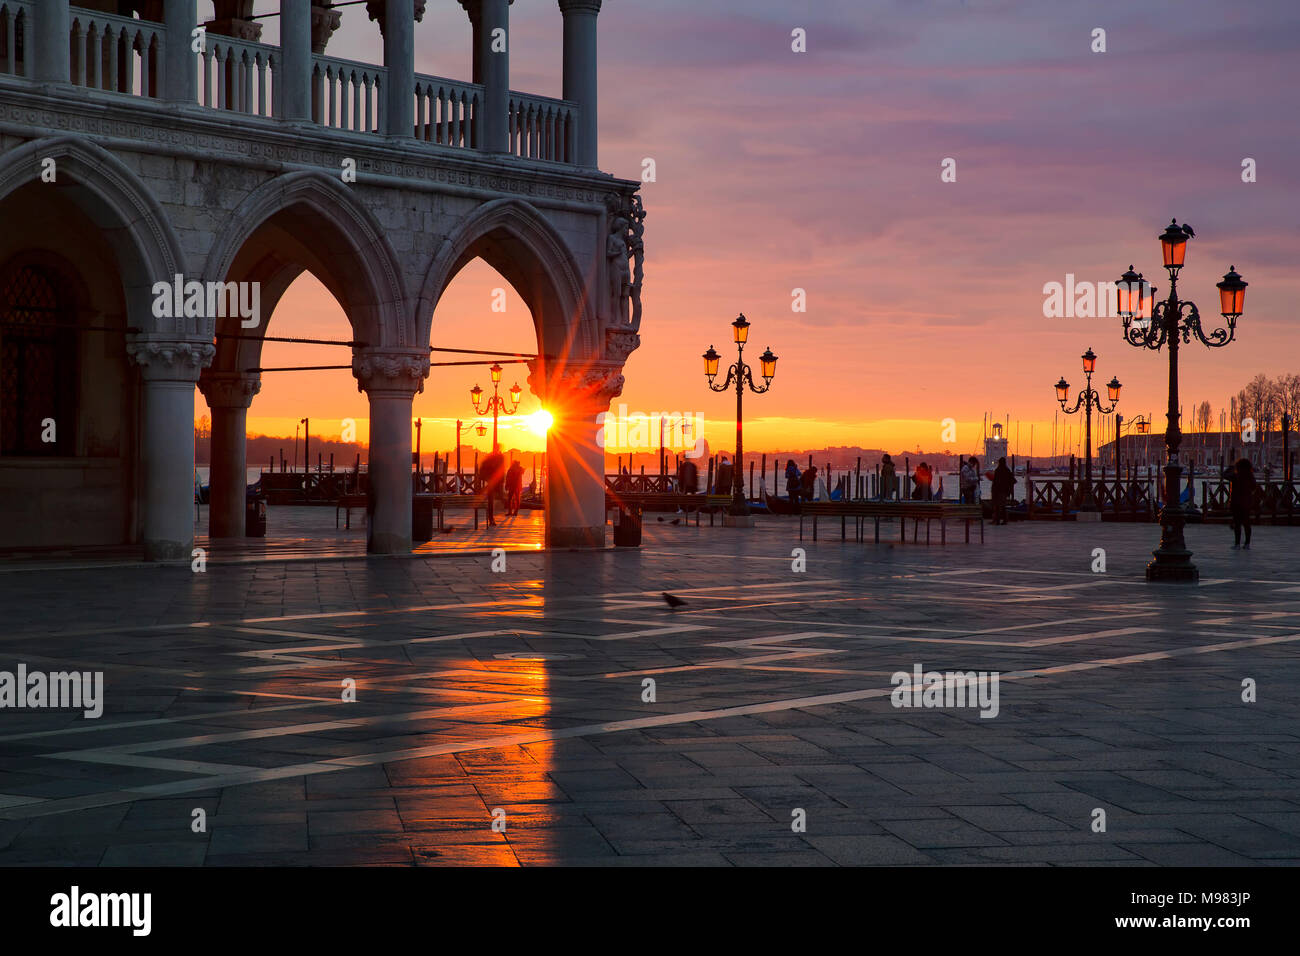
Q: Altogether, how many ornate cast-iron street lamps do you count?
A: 4